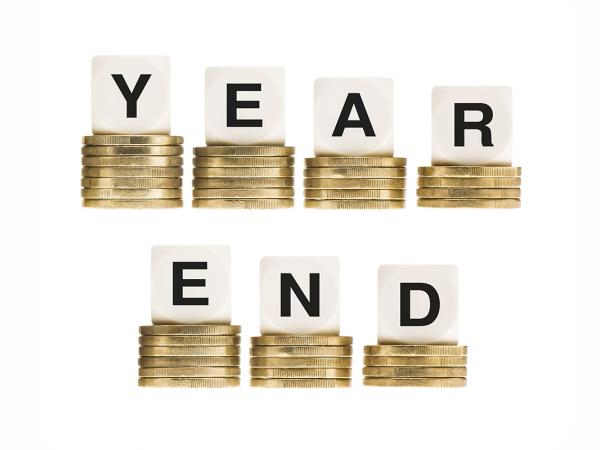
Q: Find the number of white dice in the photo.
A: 7